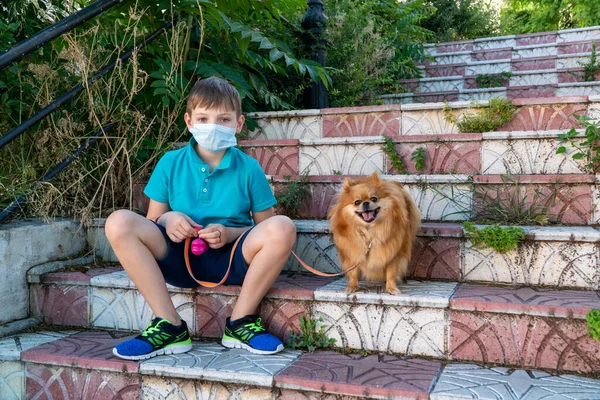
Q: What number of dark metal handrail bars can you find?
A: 3